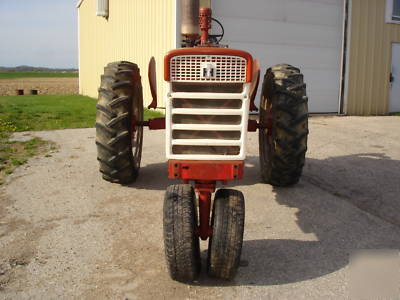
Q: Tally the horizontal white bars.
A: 5